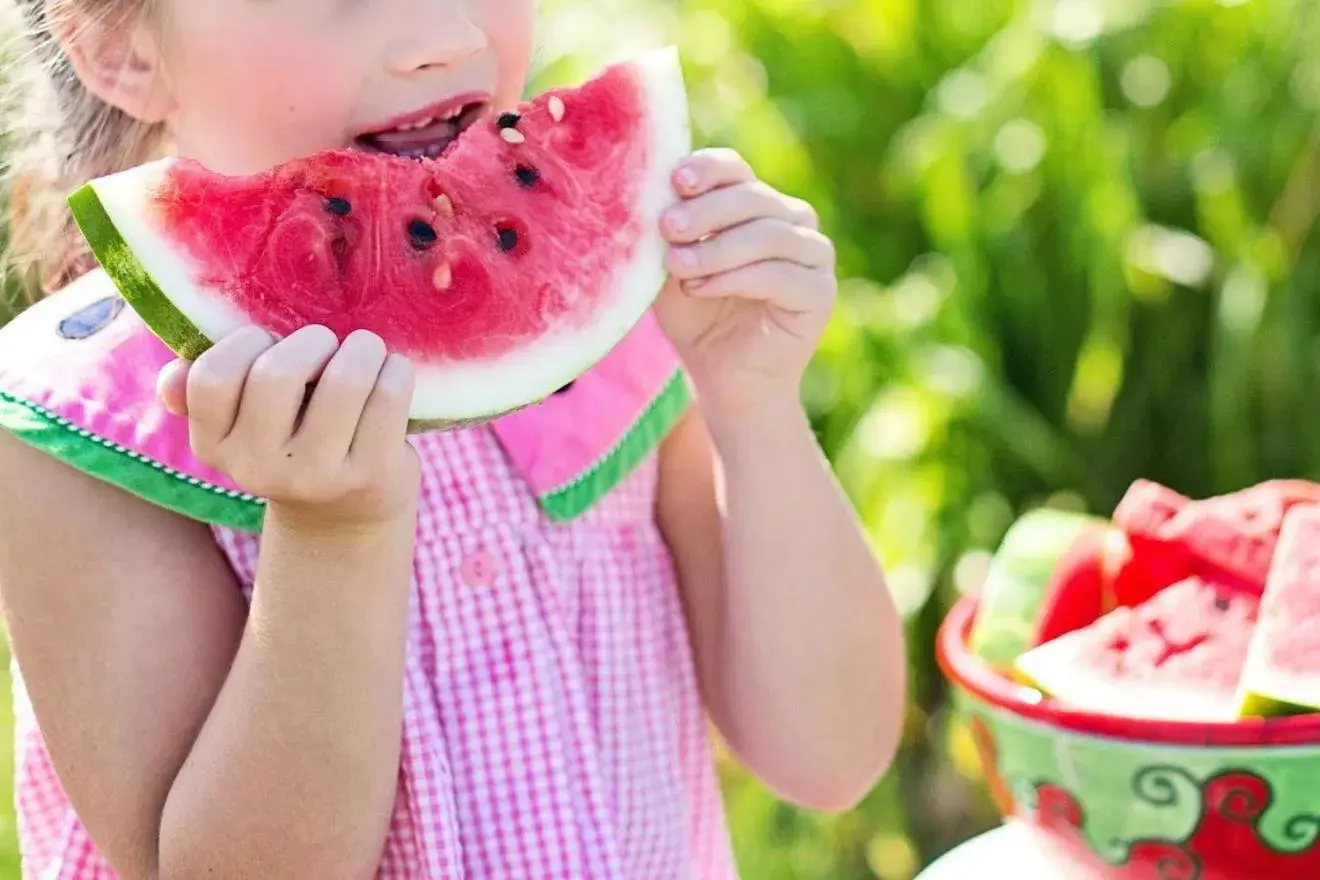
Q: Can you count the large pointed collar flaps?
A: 2